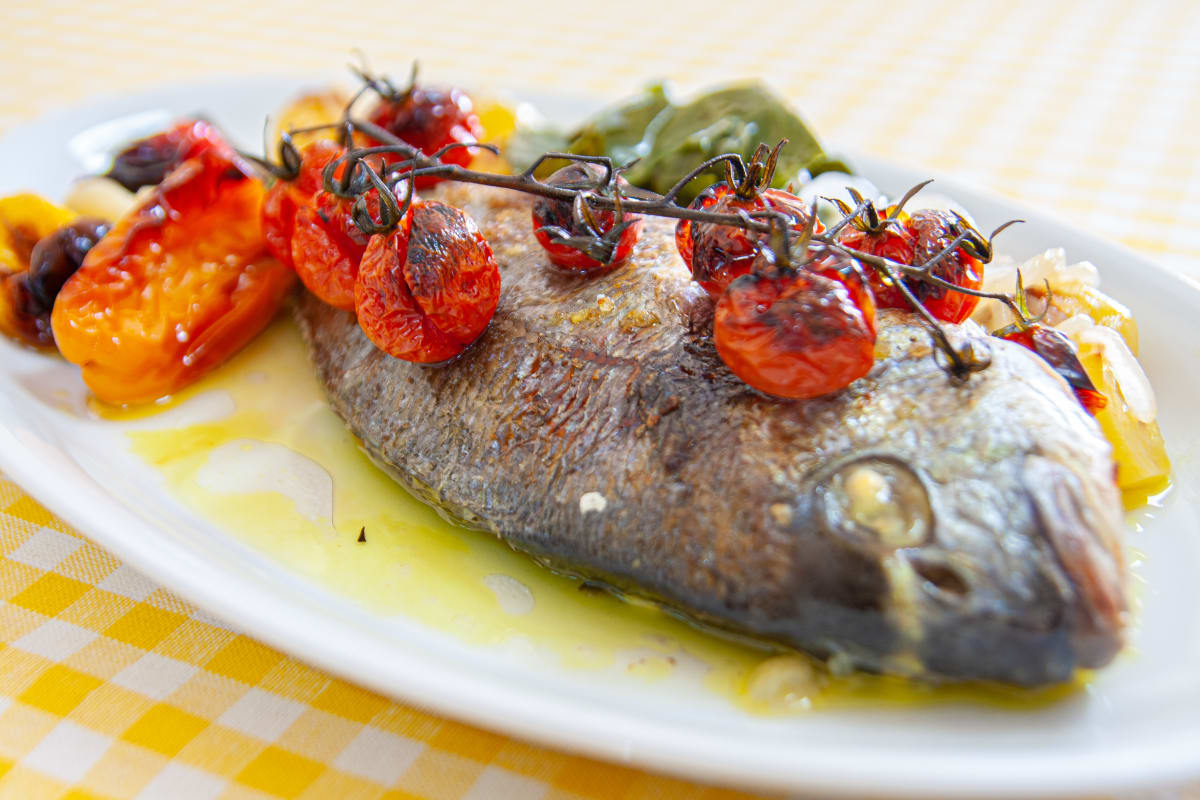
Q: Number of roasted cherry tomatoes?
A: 10